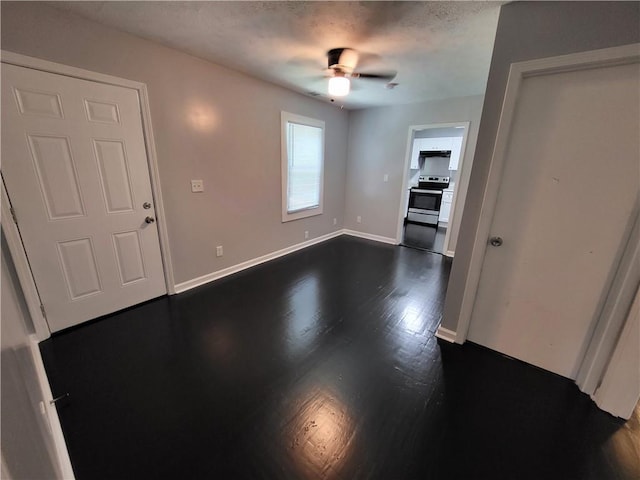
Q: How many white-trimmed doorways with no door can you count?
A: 1